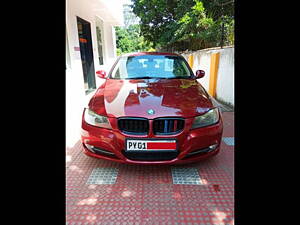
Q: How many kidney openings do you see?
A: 2